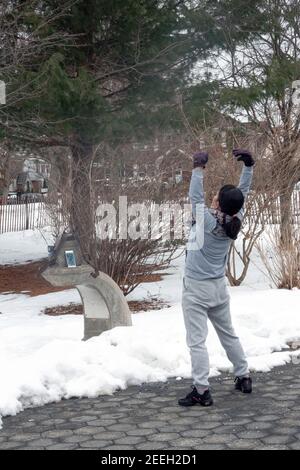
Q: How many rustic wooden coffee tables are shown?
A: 0